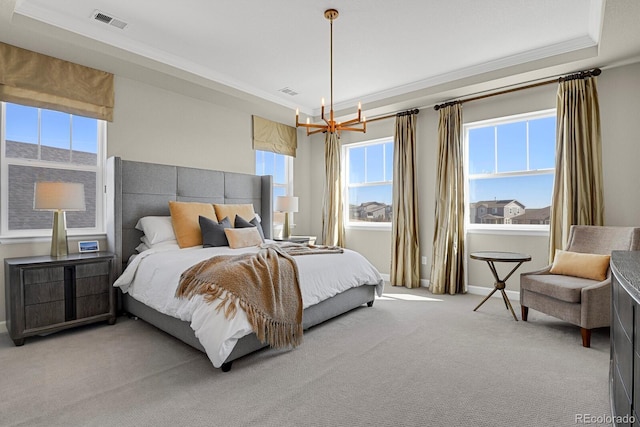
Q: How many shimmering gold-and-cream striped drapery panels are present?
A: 4